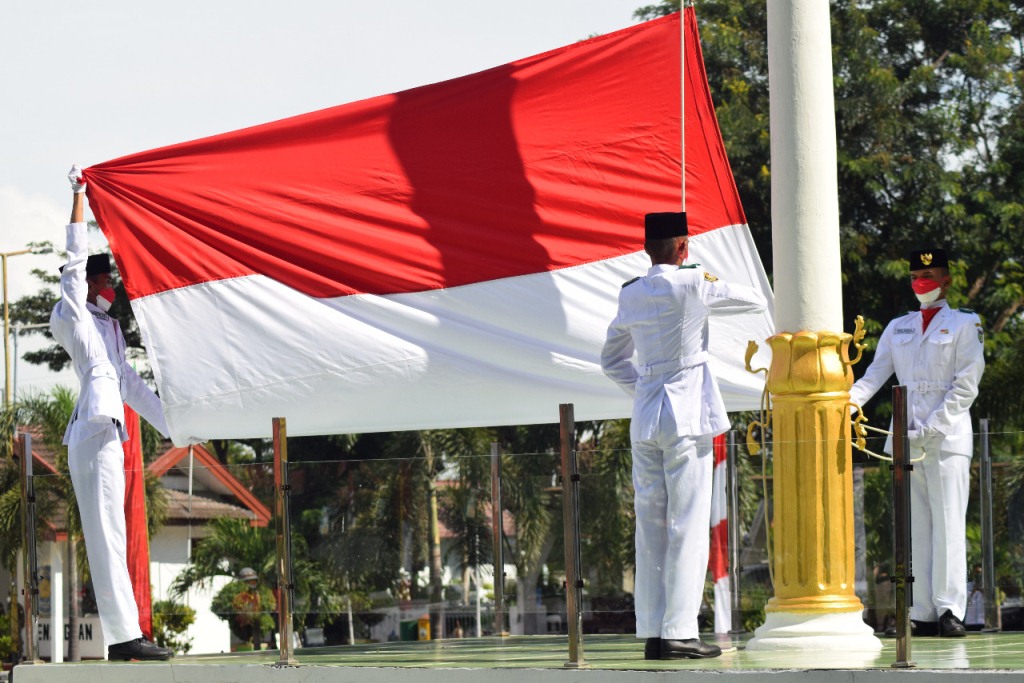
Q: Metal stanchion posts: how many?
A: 7